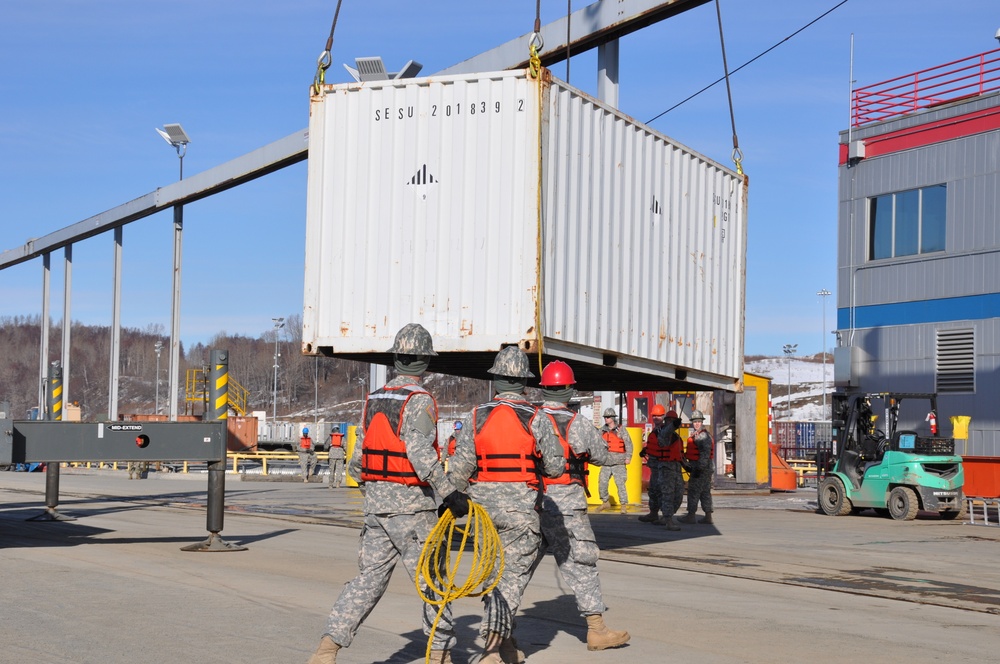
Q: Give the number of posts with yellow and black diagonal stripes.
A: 2